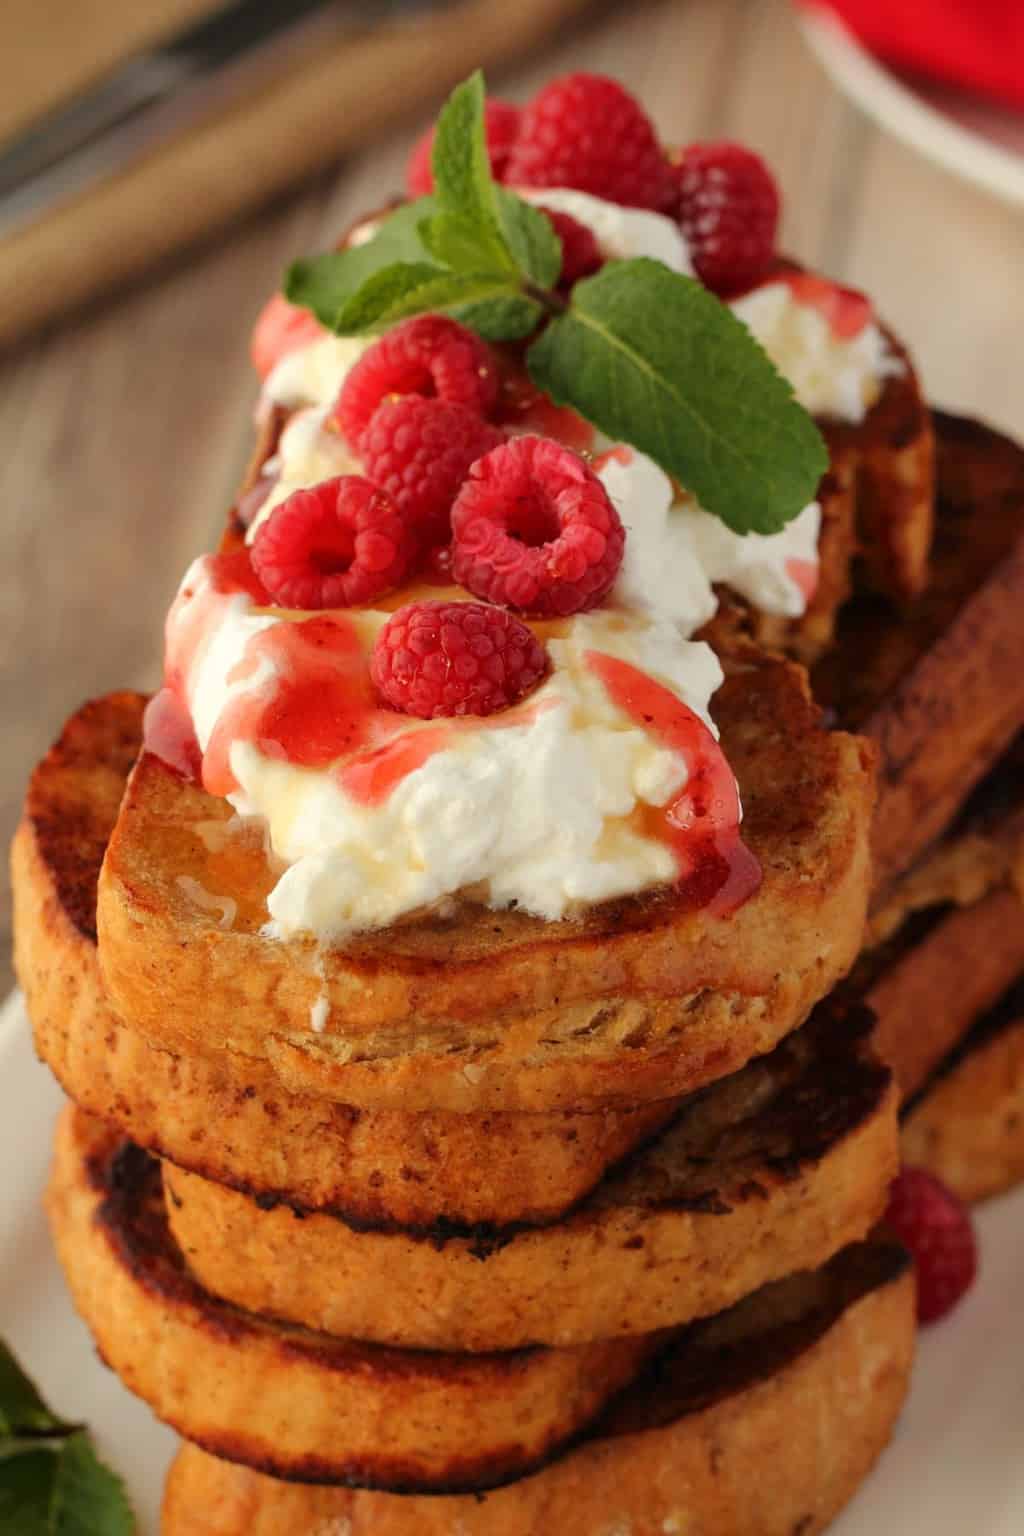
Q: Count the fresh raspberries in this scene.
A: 10